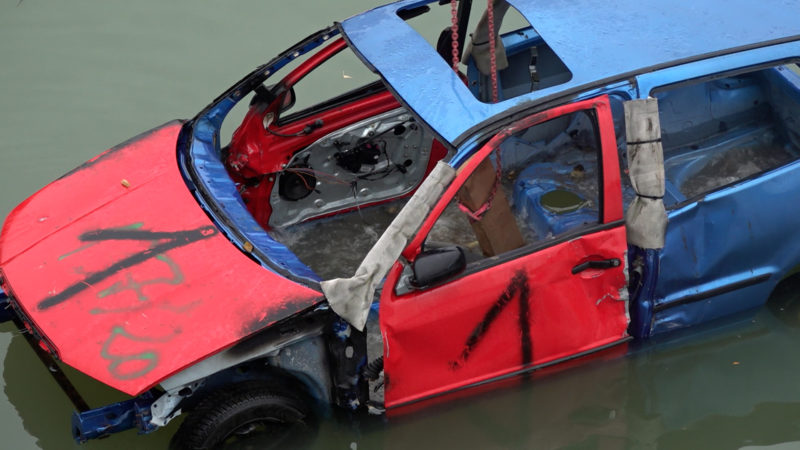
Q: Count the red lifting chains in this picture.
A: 2